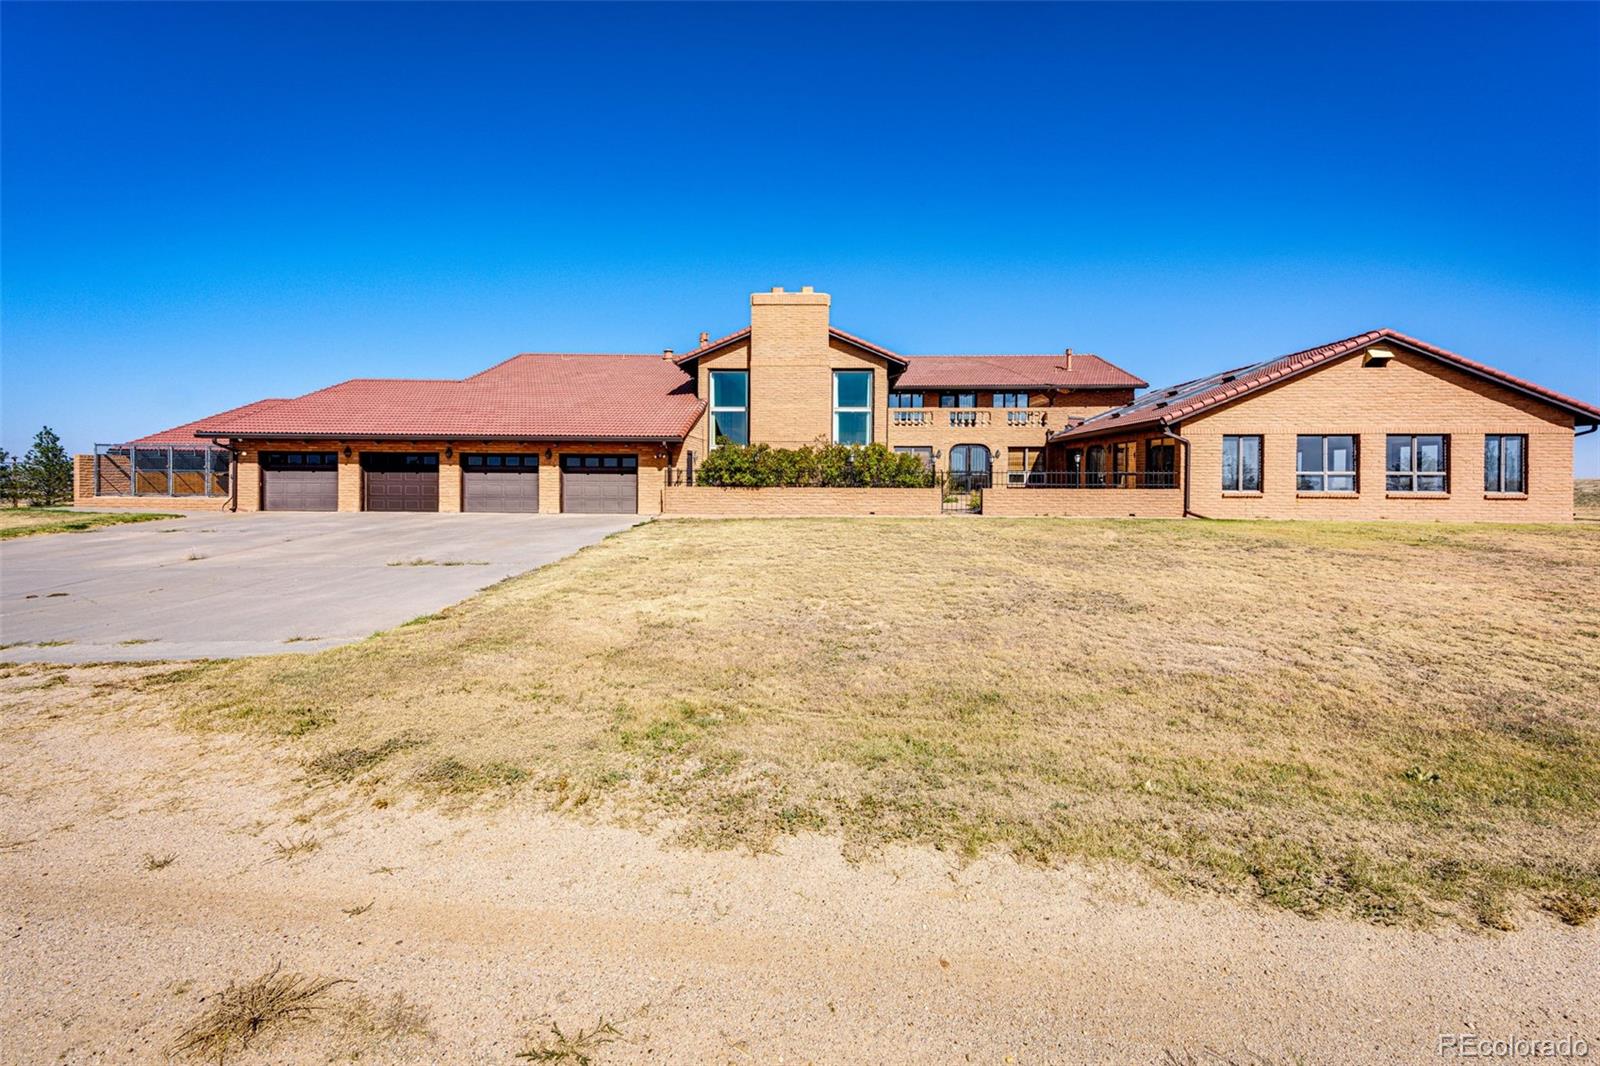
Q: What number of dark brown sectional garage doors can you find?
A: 4